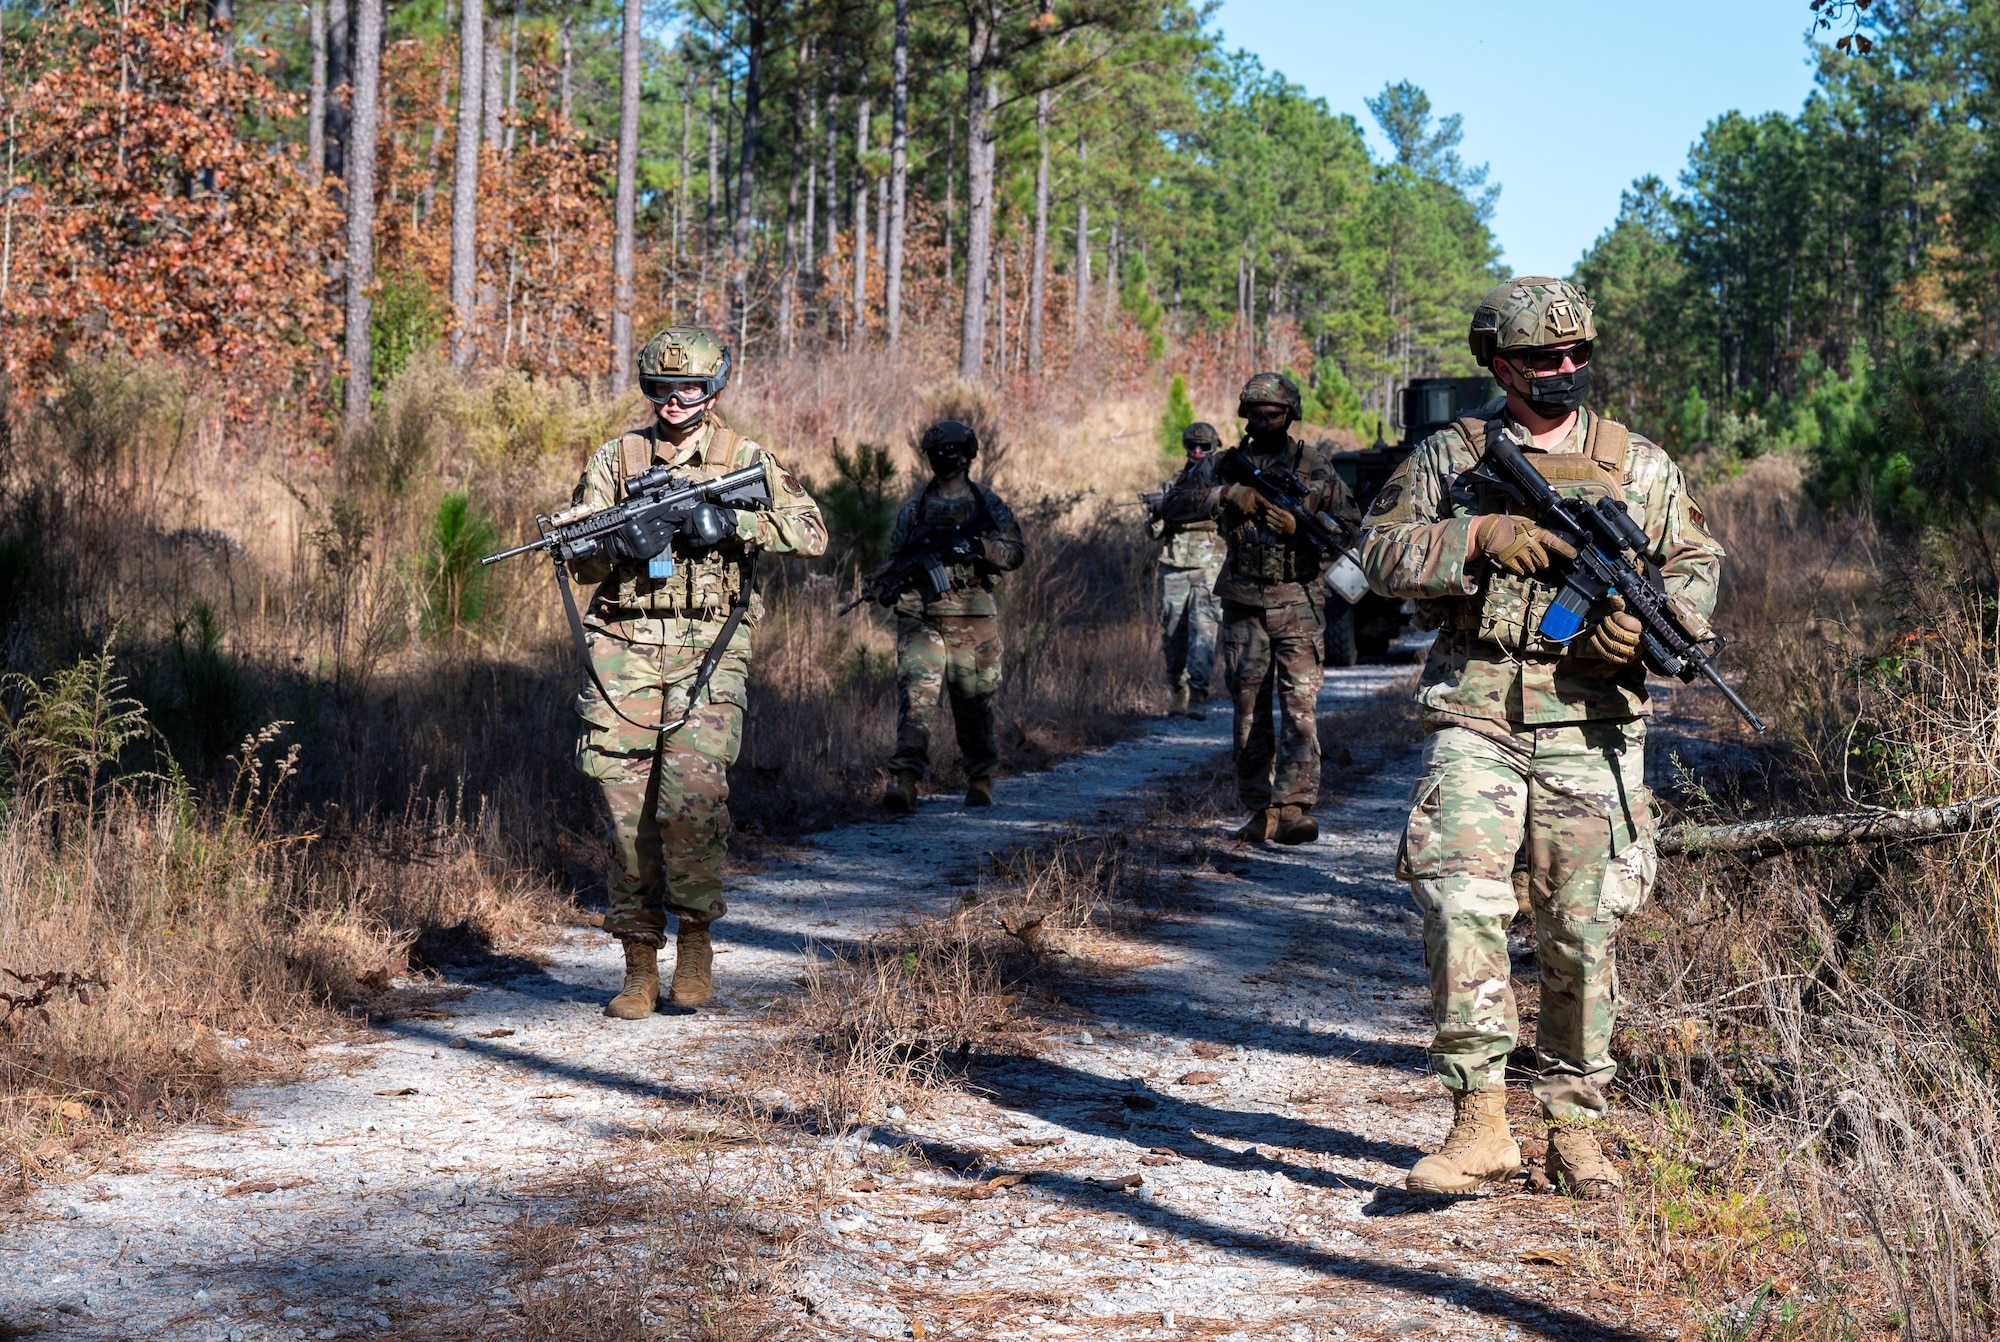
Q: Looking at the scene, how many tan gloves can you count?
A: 4